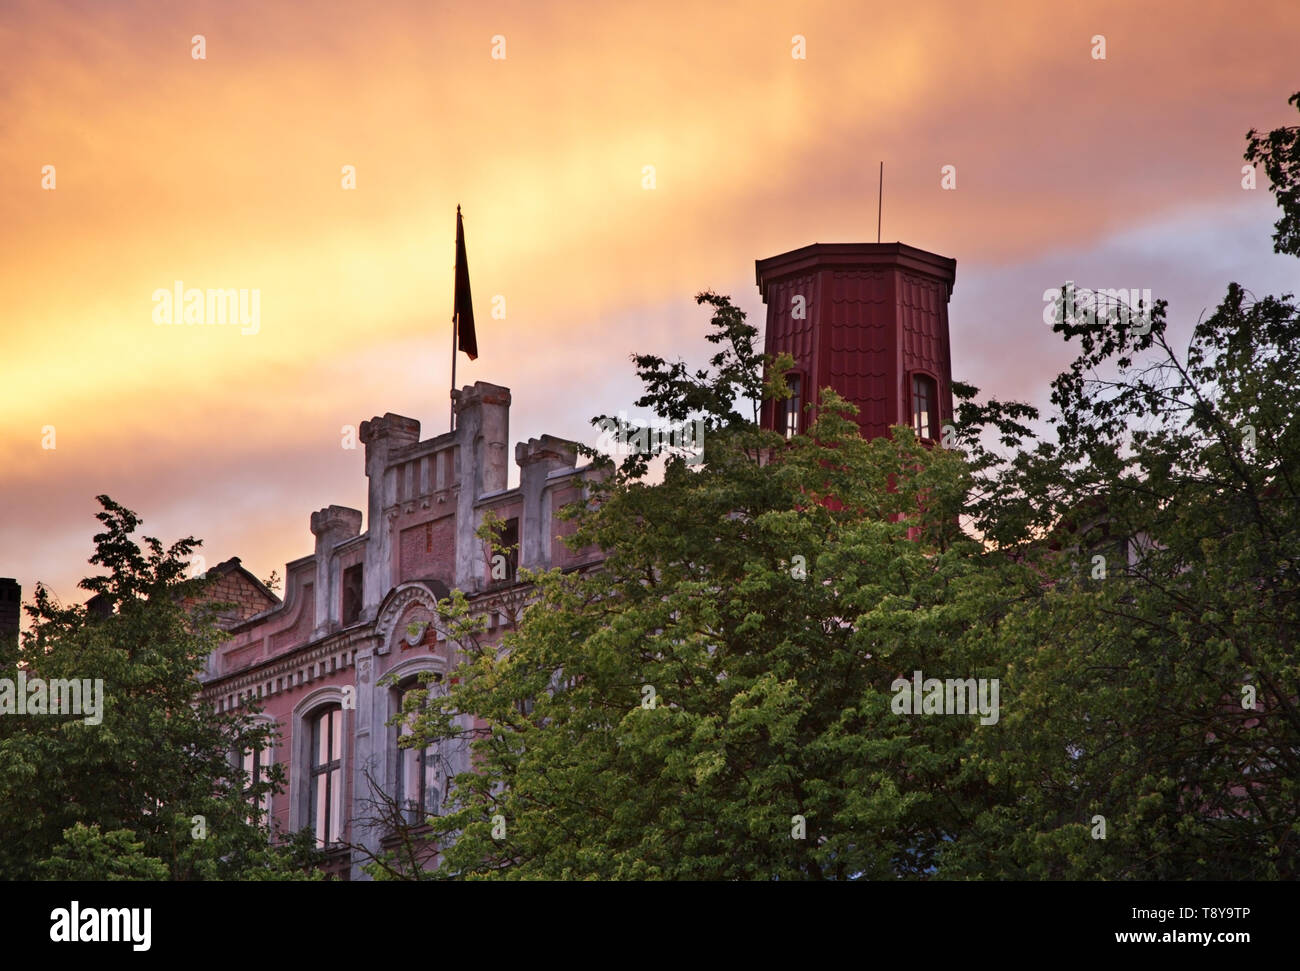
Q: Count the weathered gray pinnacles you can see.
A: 4